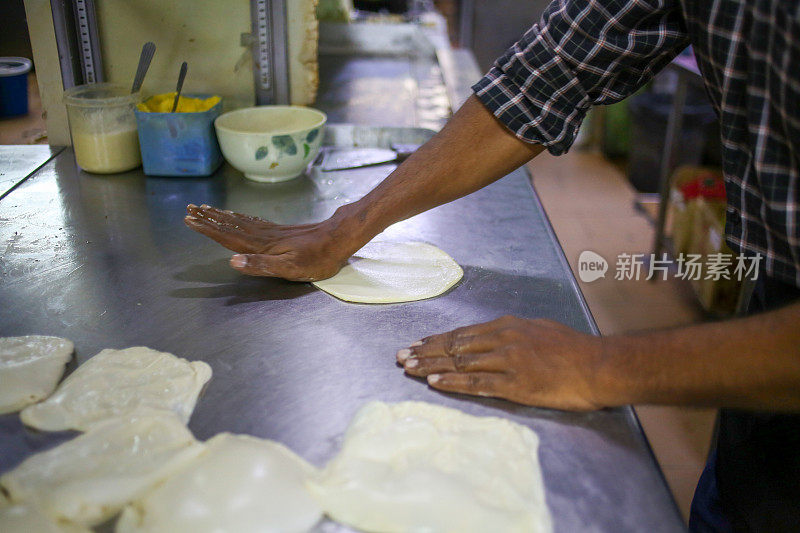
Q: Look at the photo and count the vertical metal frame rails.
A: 2